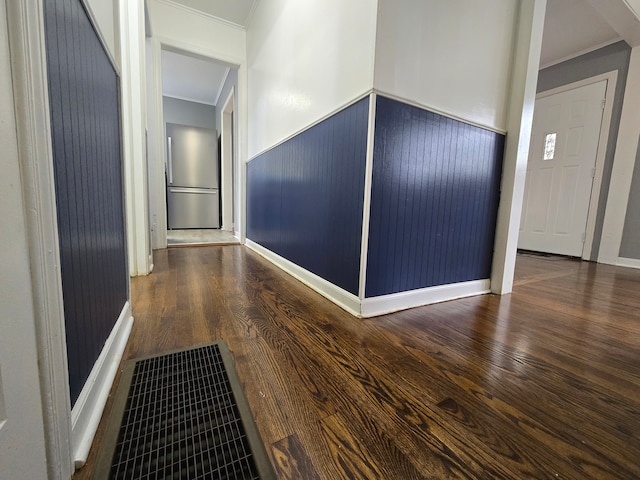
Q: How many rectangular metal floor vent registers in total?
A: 1